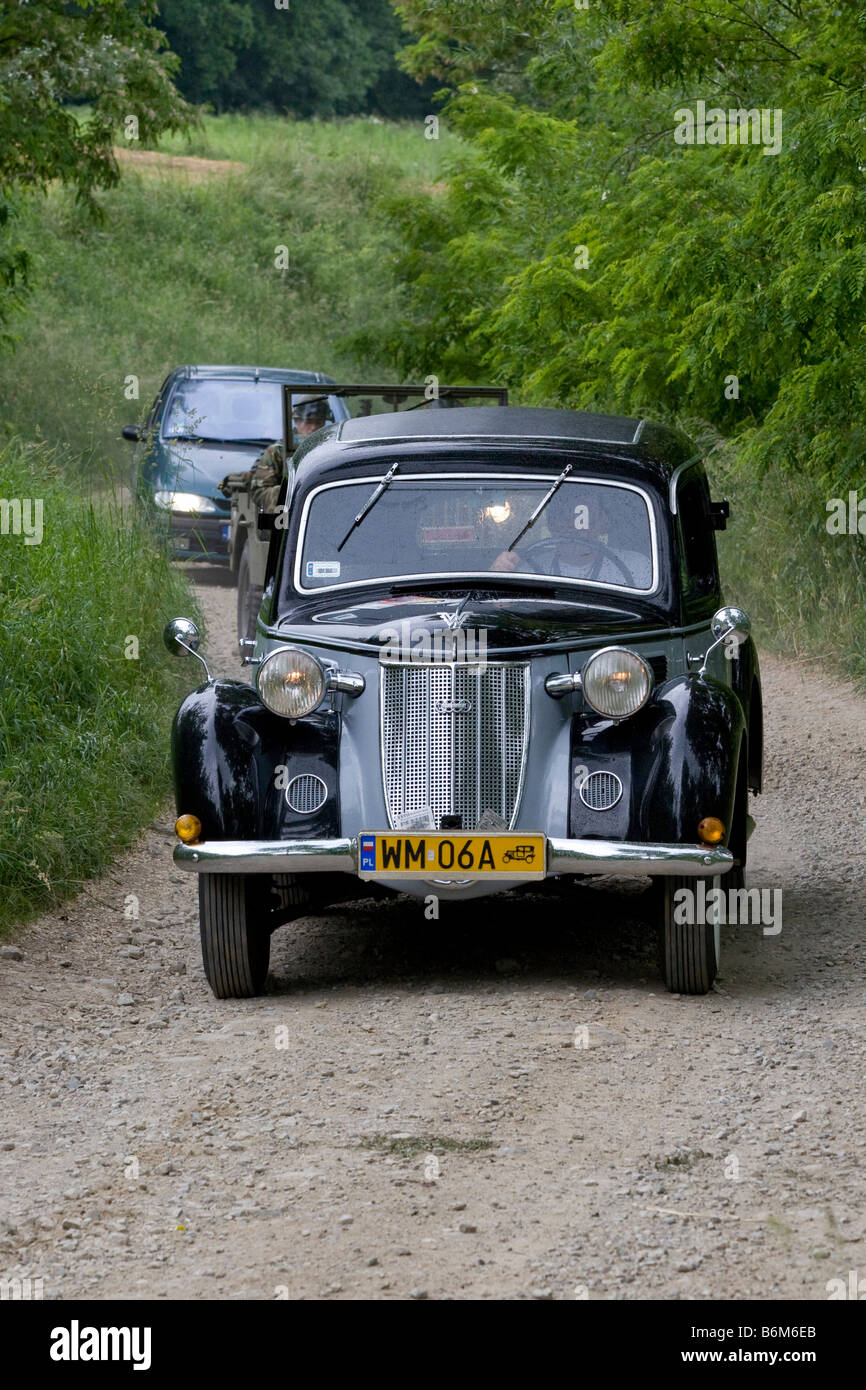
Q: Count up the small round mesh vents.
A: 2